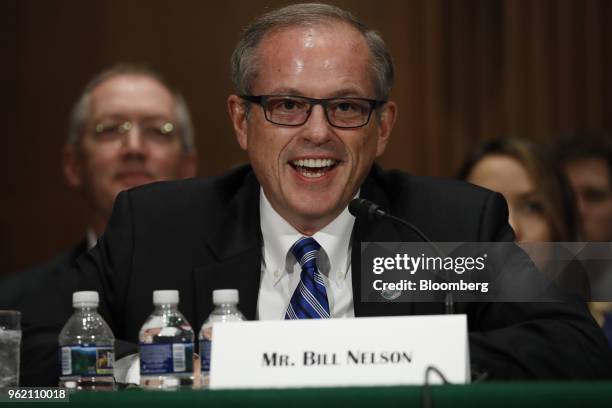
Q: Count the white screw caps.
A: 3